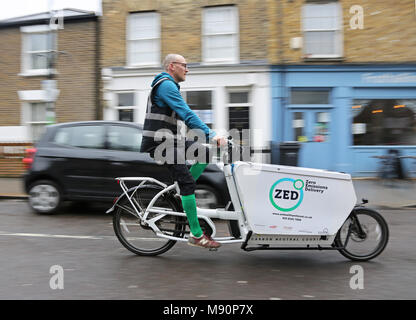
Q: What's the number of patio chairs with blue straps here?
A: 0